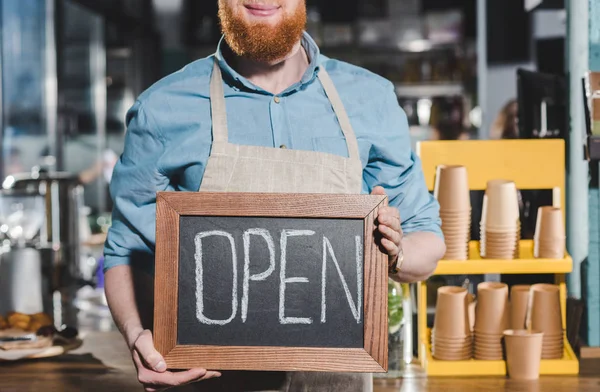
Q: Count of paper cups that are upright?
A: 1